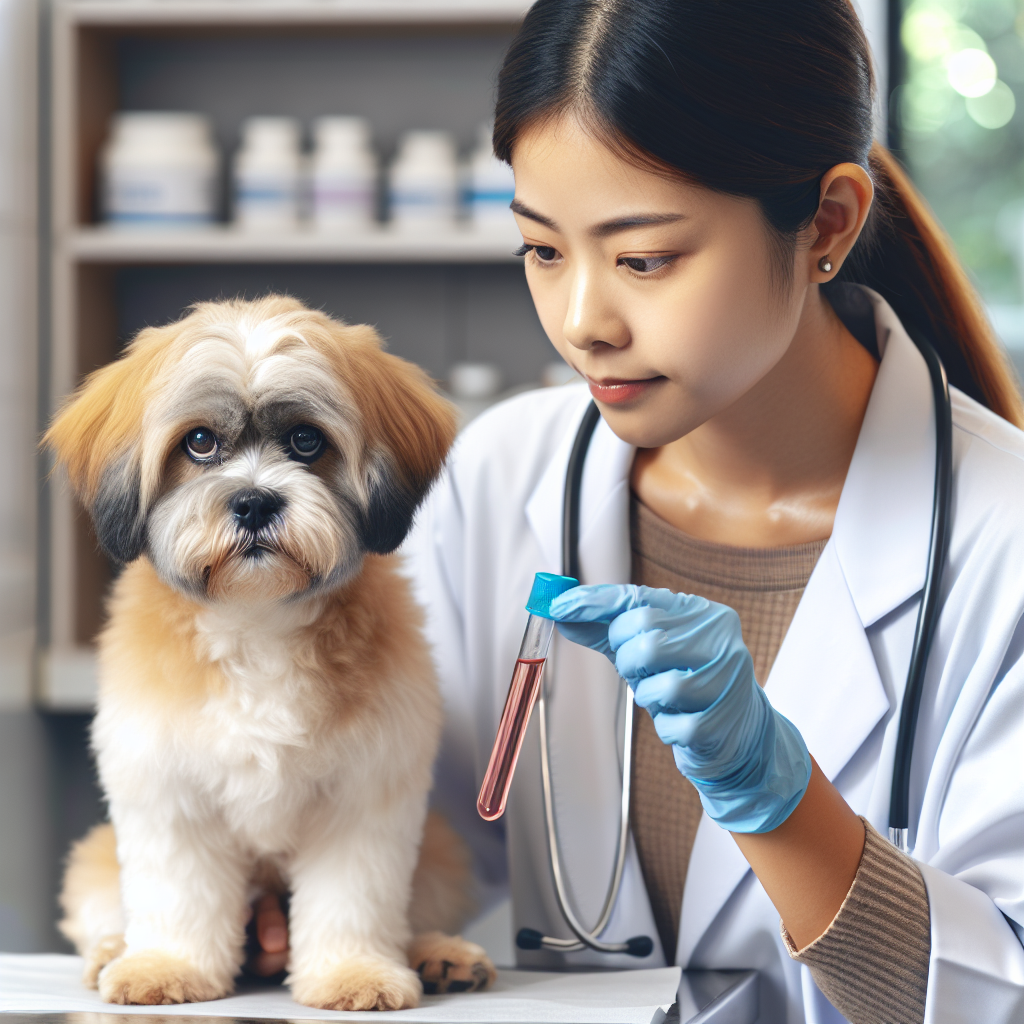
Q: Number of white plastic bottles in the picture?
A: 5